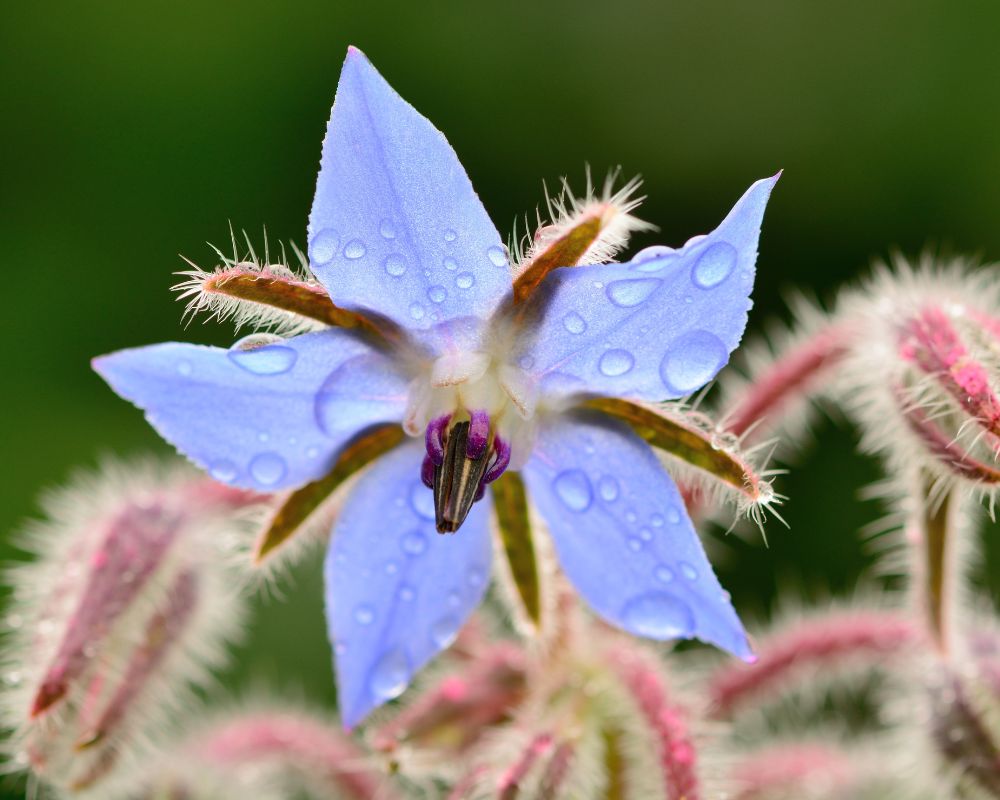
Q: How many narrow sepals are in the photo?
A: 5